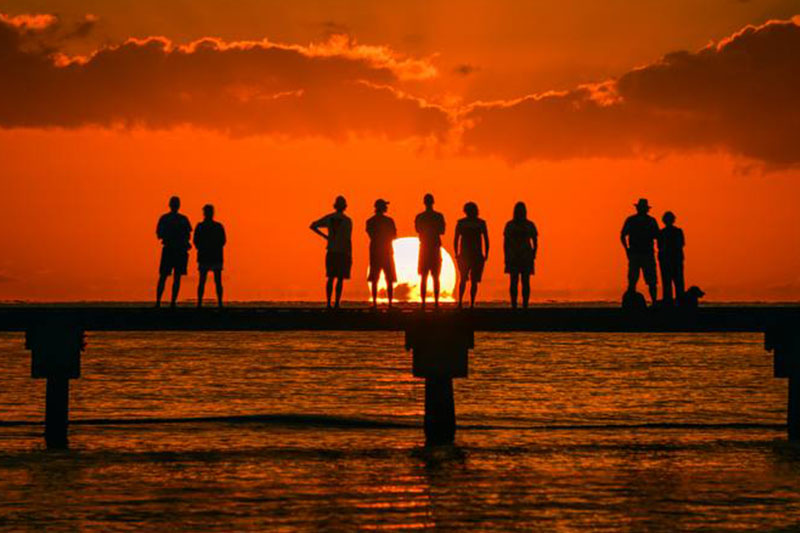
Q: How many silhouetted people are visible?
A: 9